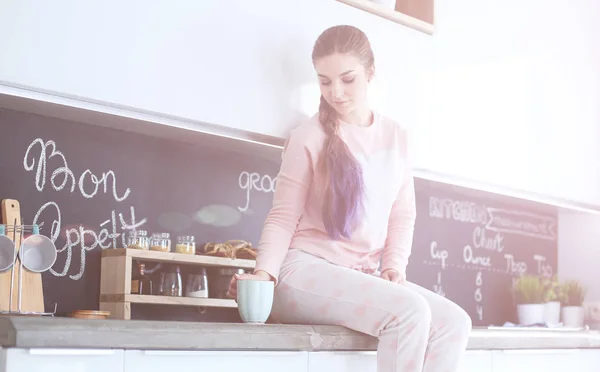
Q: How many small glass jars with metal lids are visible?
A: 3